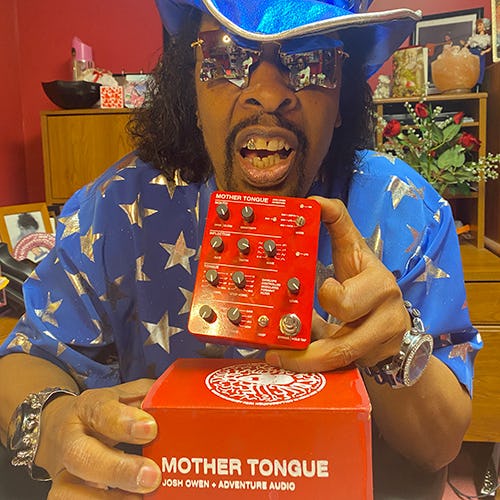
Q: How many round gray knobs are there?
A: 10